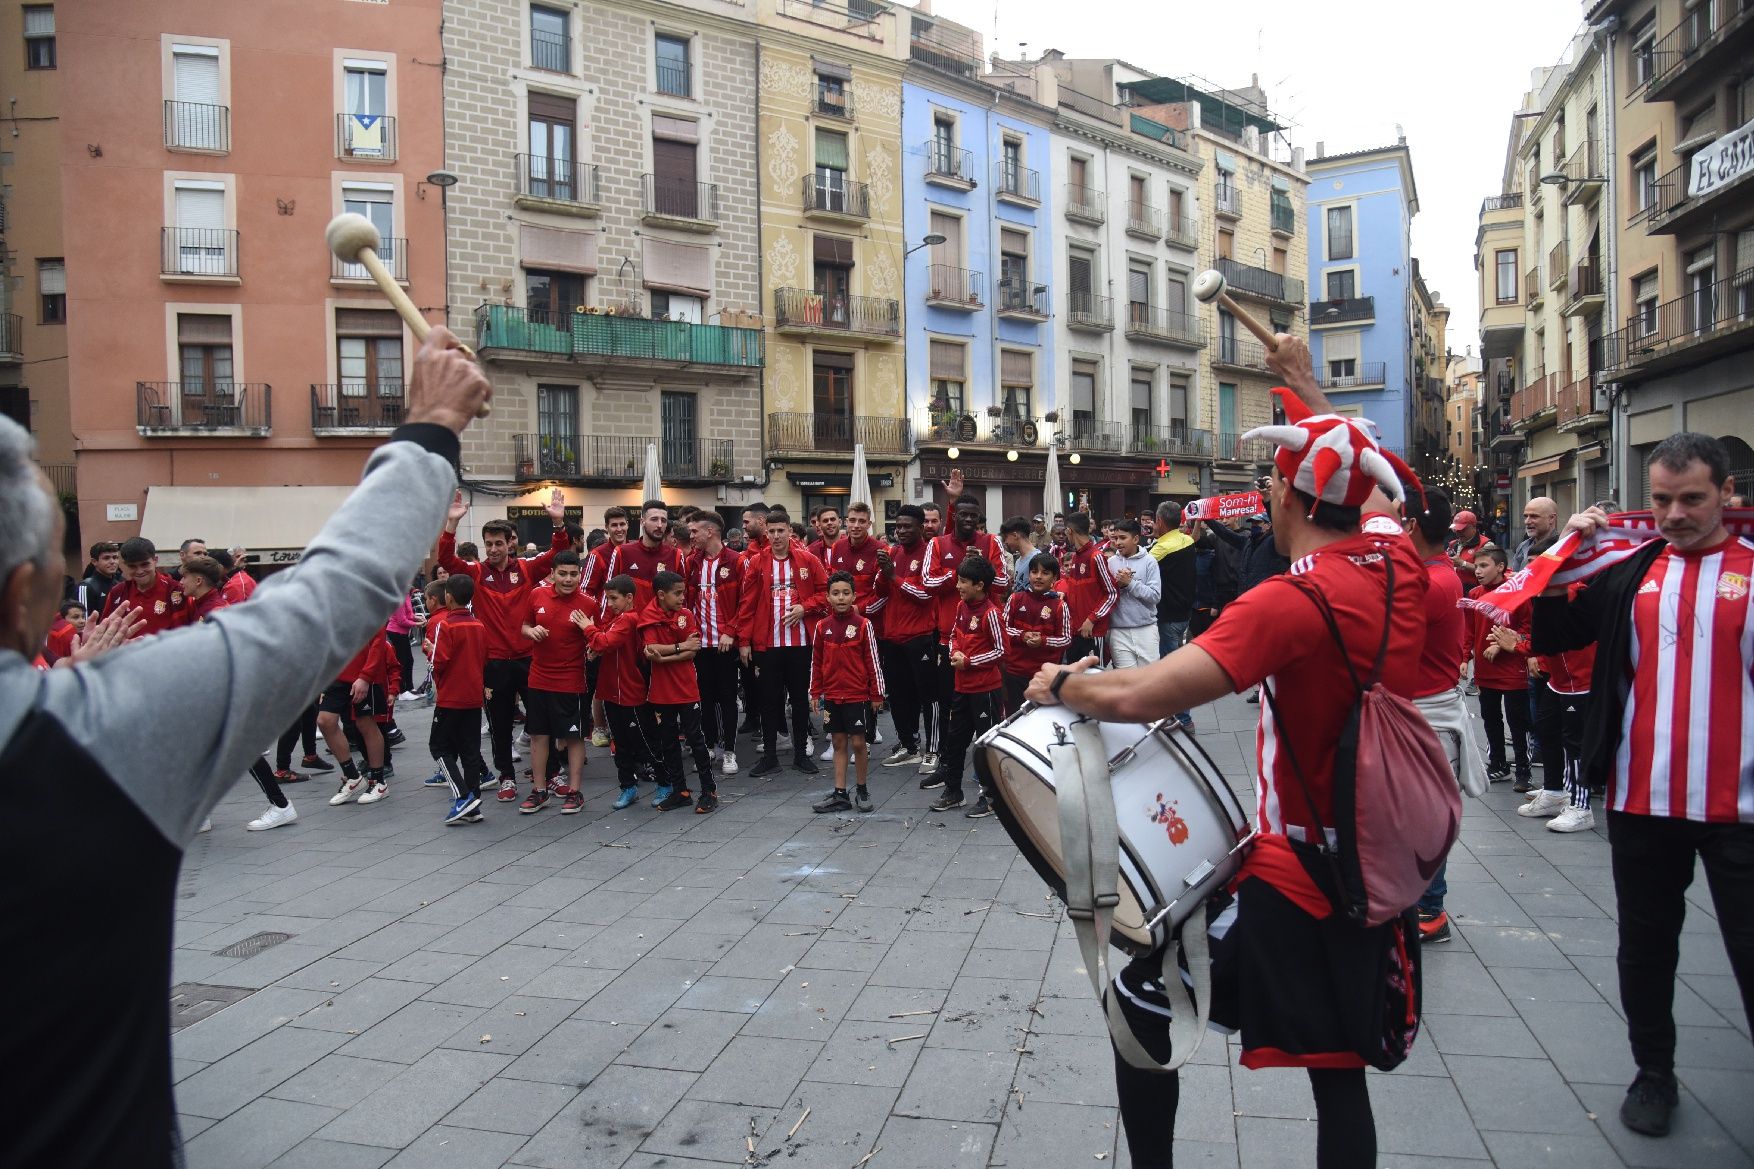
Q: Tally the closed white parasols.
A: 3